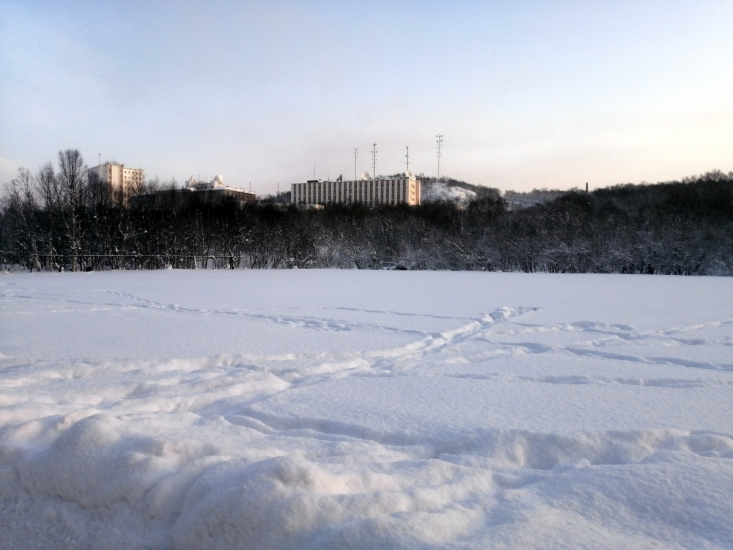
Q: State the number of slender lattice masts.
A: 4